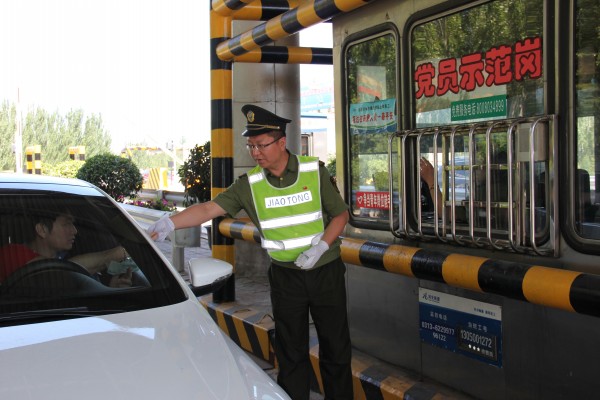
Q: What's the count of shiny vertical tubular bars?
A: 9